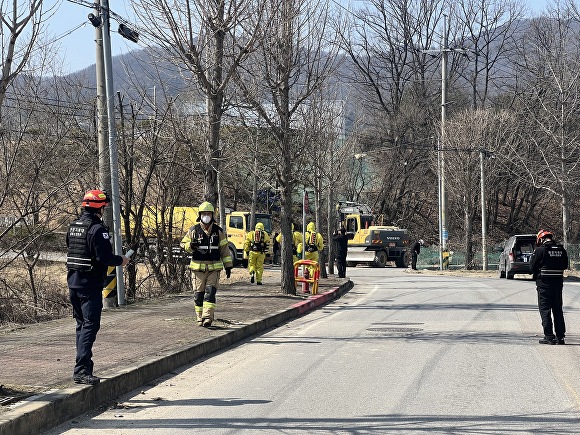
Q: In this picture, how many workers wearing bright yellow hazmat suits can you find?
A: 3